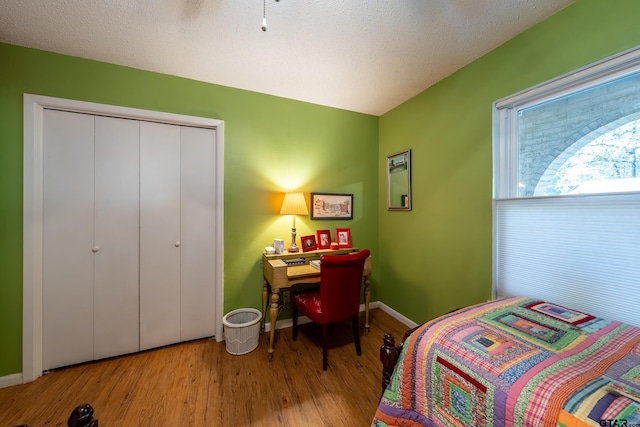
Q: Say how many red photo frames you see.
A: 3